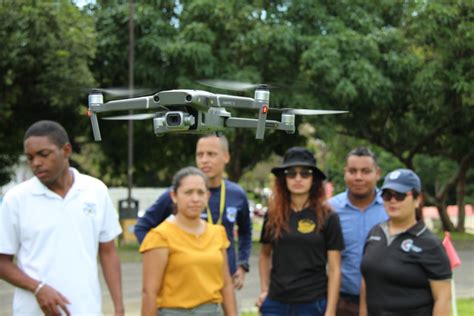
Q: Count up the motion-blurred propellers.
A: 4